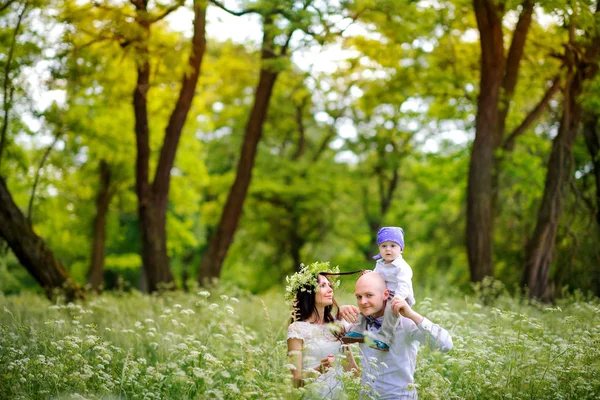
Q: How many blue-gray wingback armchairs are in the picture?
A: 0